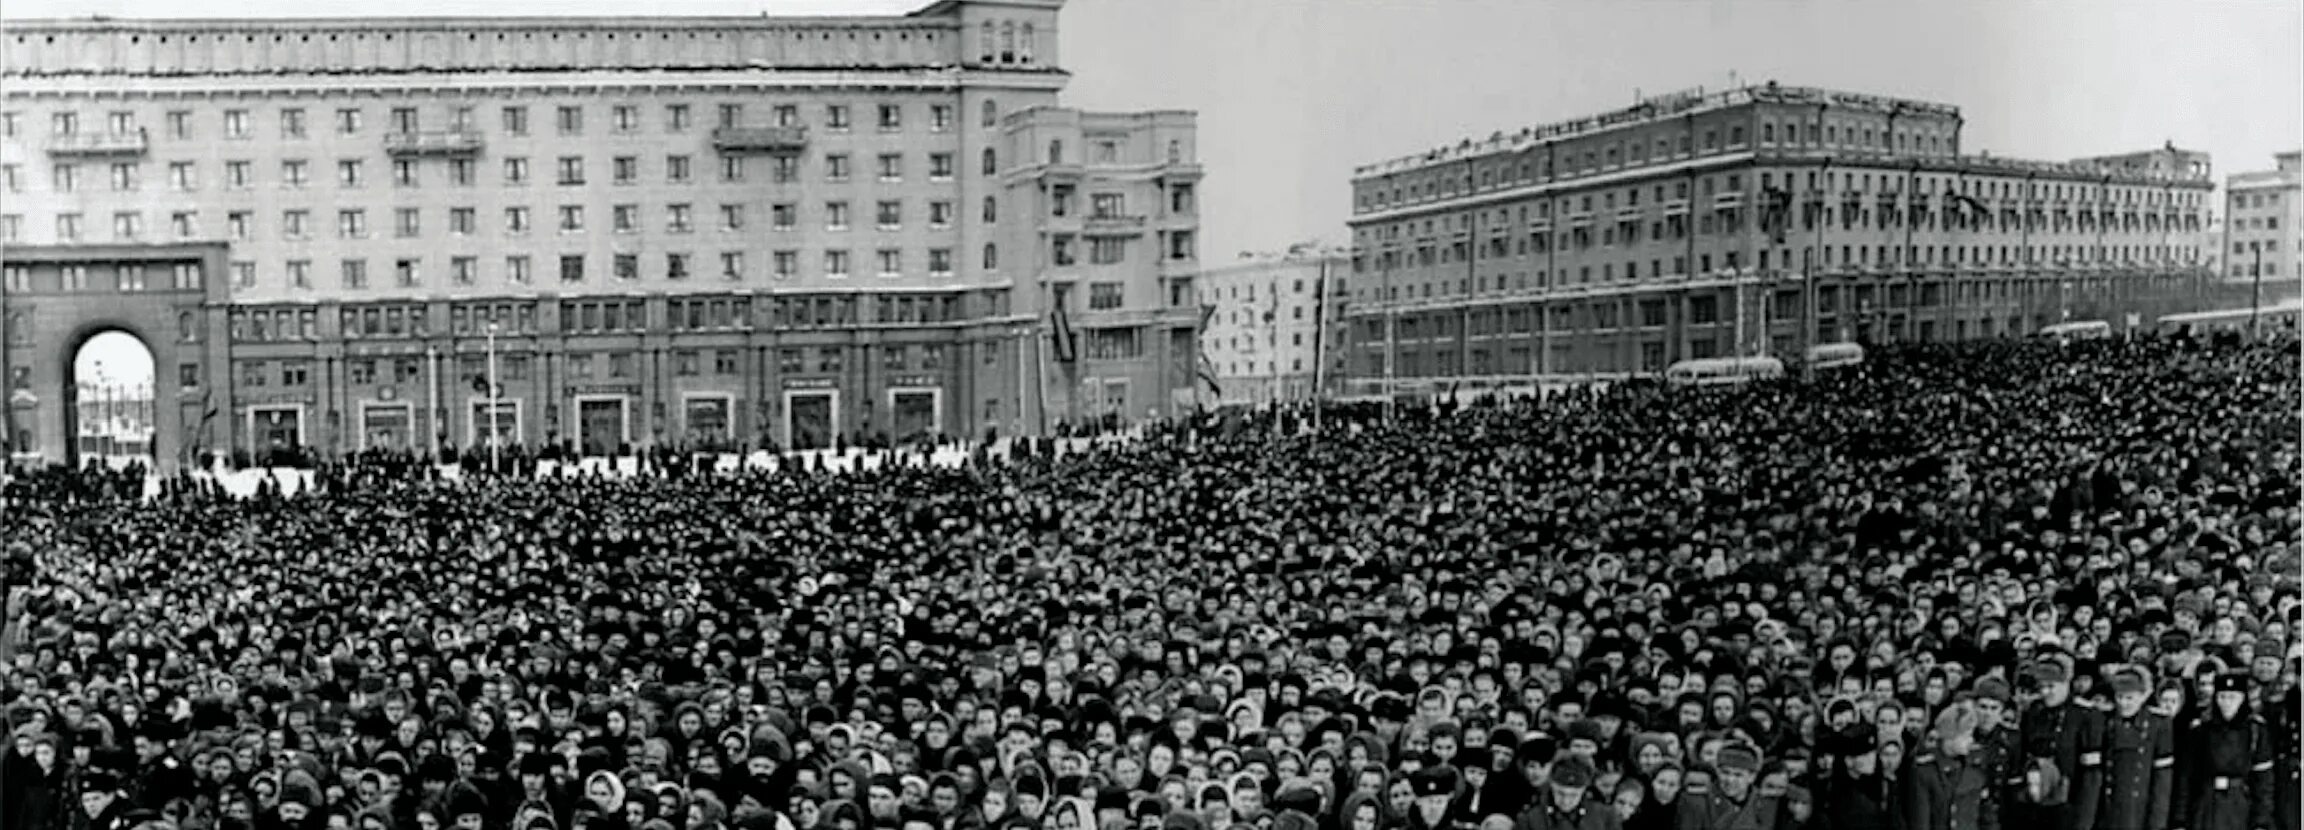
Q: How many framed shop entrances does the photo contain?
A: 7